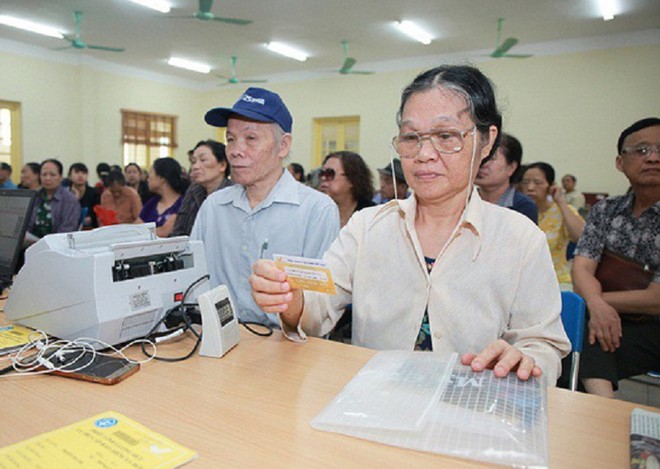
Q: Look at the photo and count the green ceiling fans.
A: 5